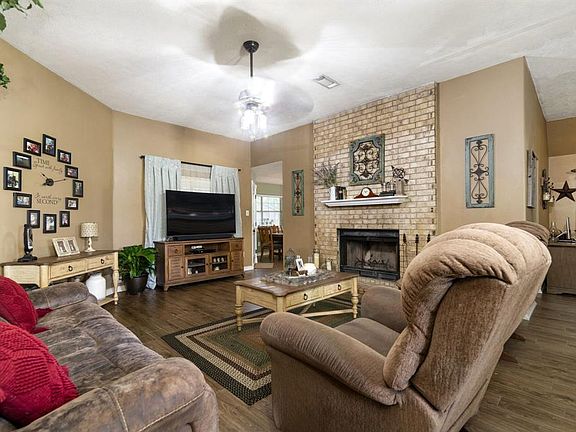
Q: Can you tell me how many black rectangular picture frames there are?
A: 12